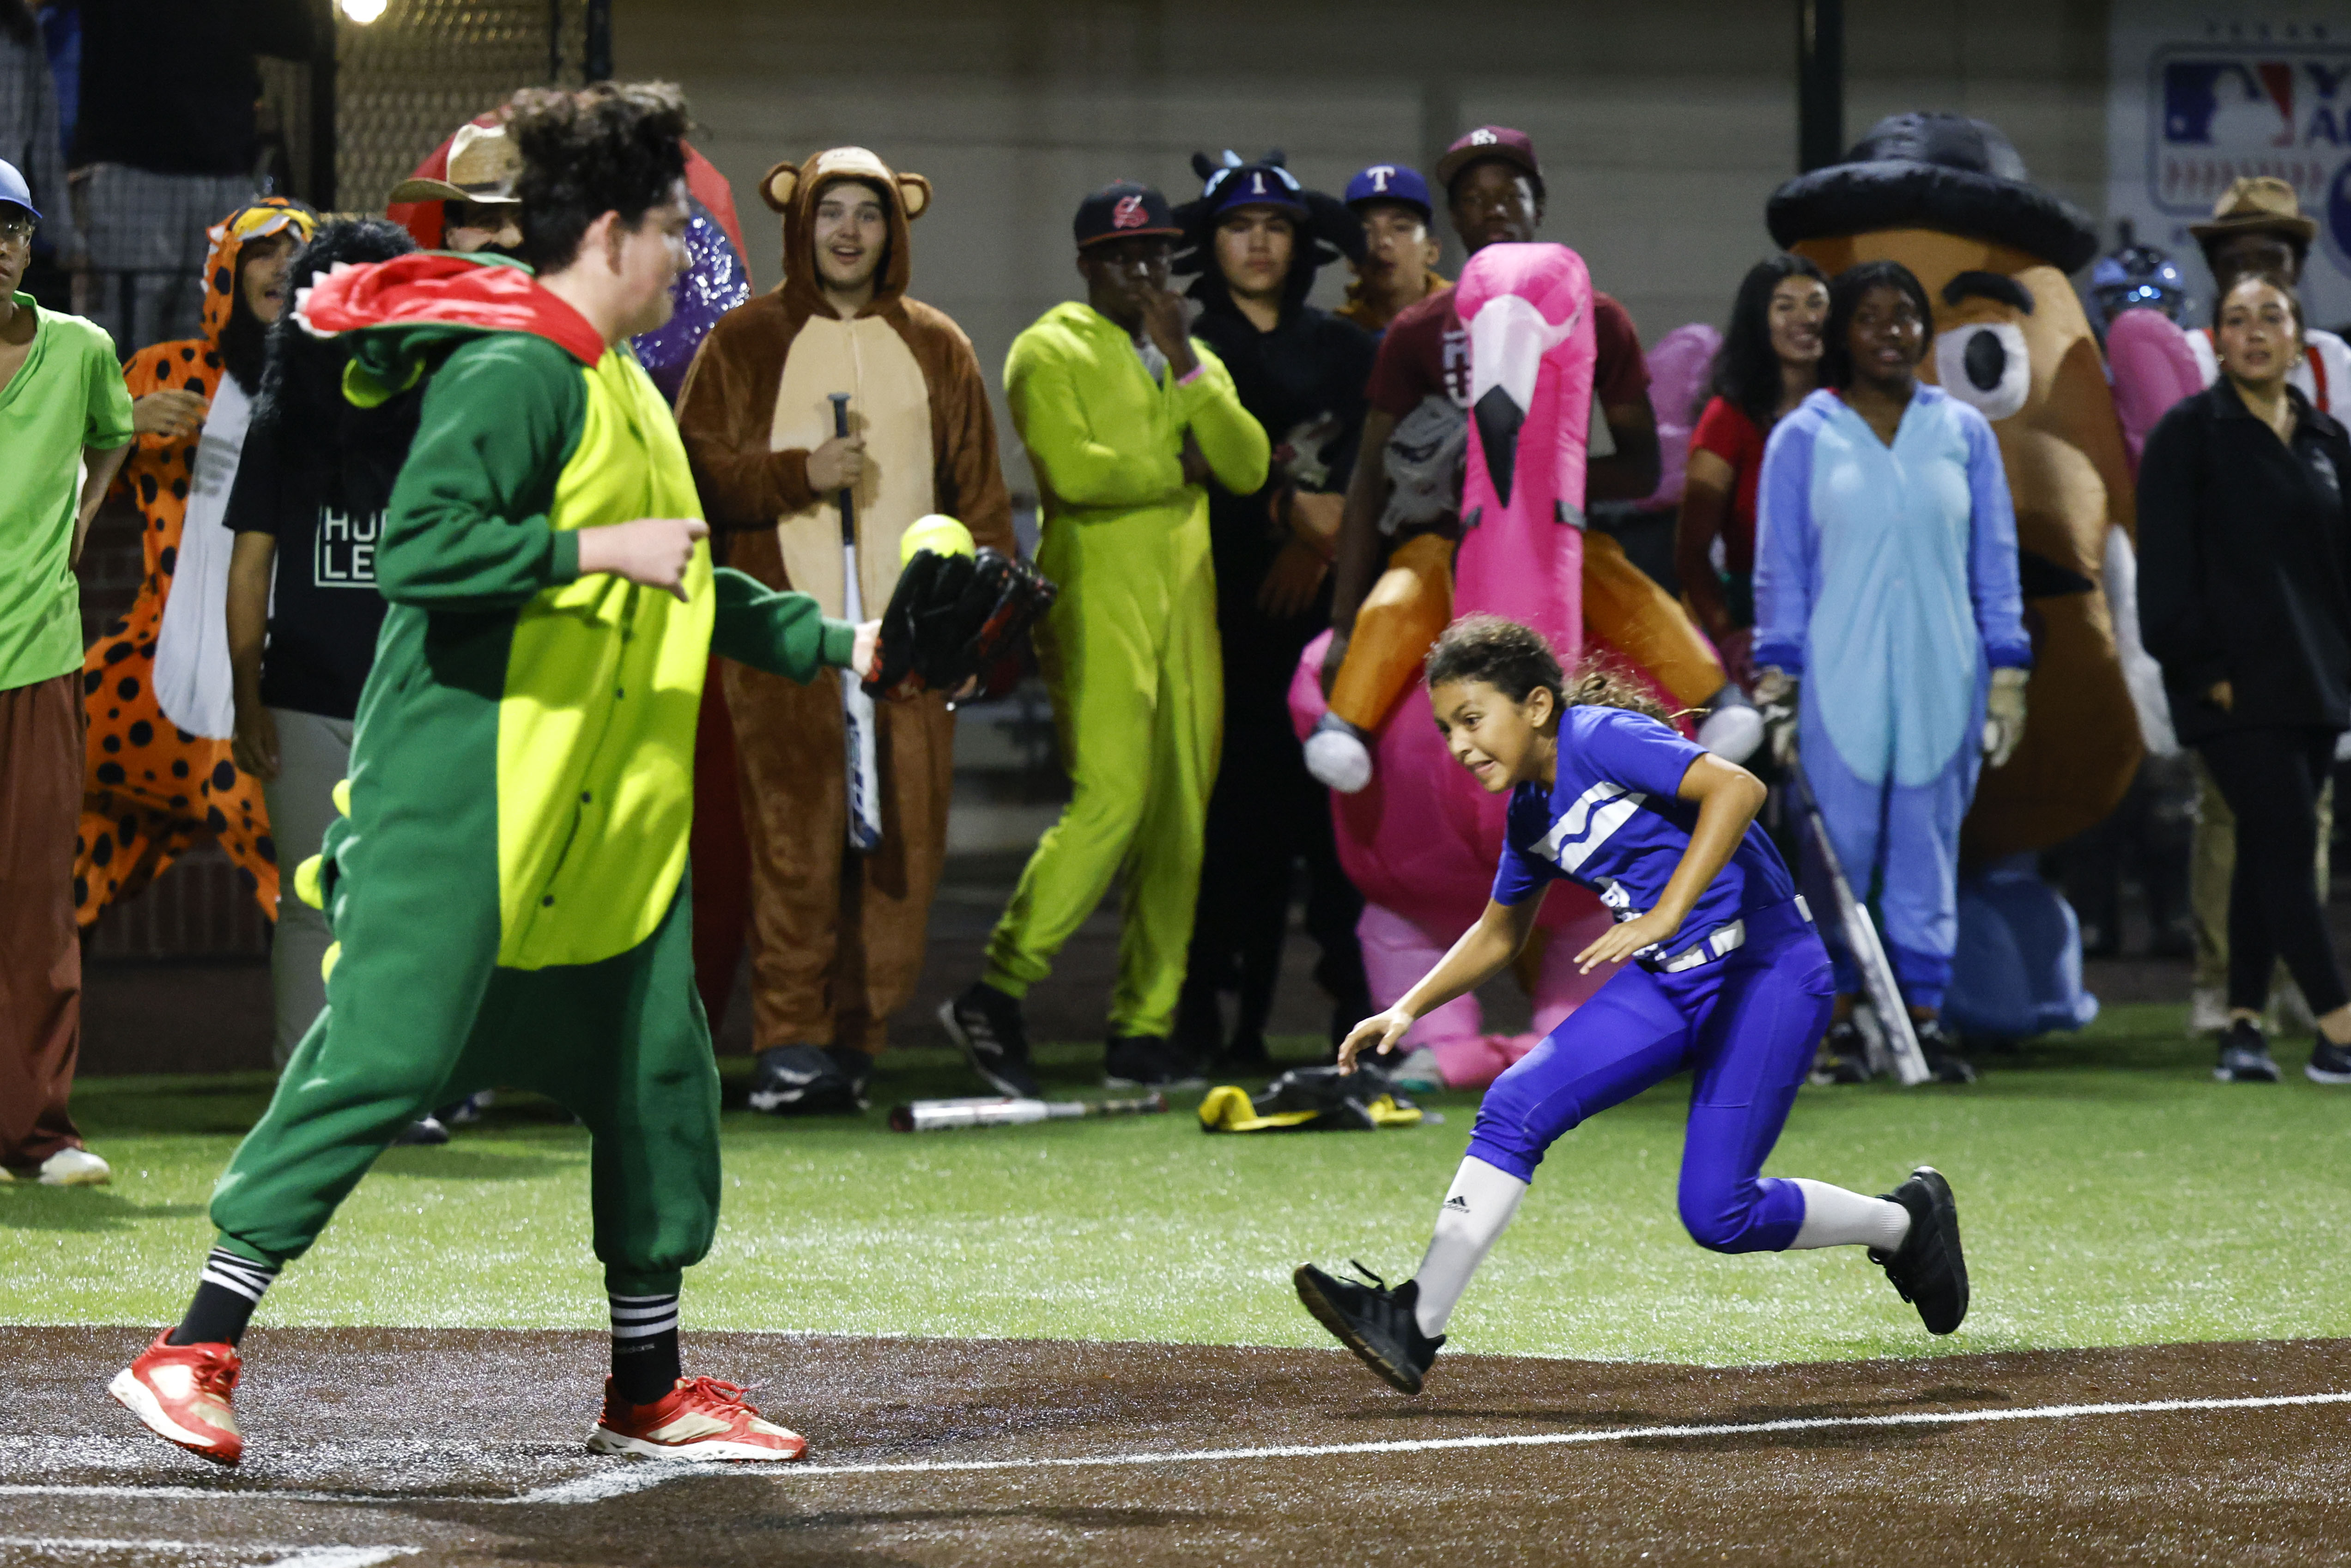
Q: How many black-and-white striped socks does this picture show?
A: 2